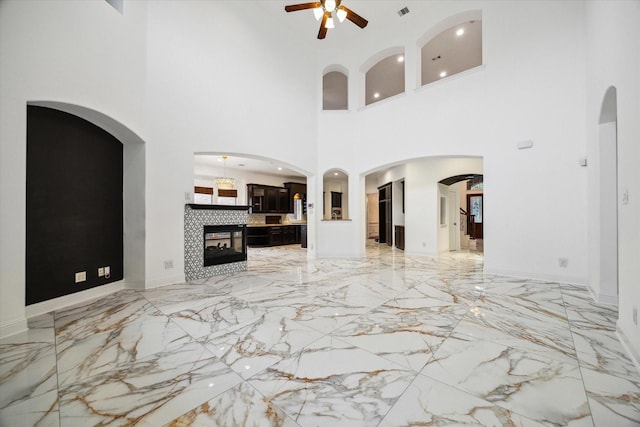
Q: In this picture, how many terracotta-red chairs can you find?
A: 0